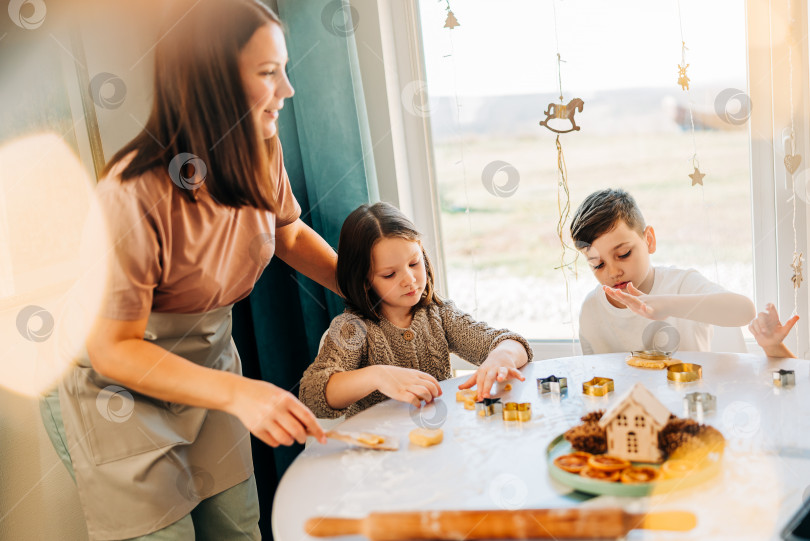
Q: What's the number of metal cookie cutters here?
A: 8